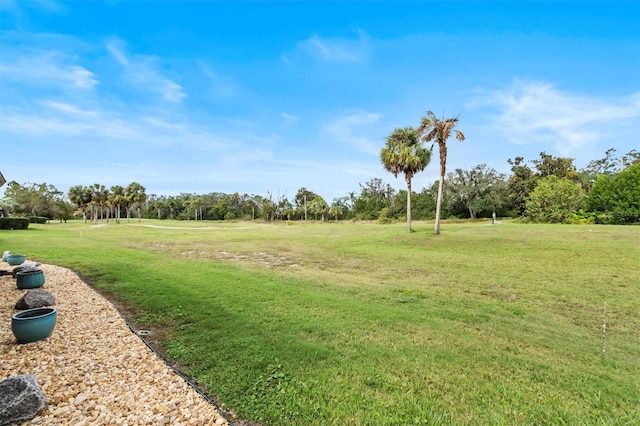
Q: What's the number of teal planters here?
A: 3